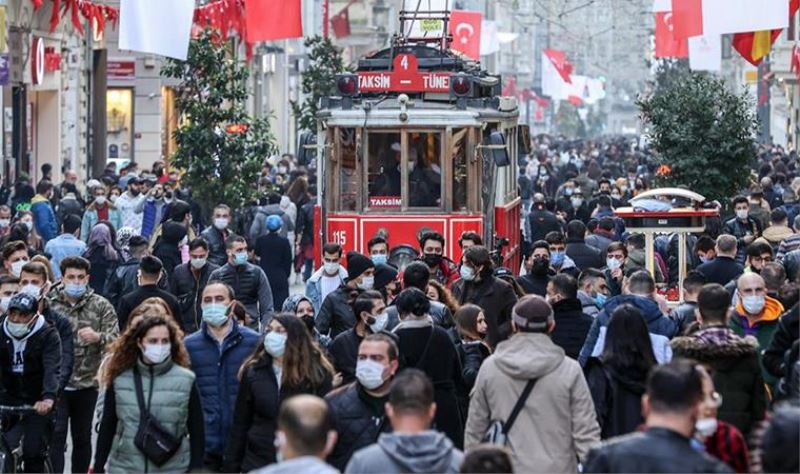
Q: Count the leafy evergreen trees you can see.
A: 3